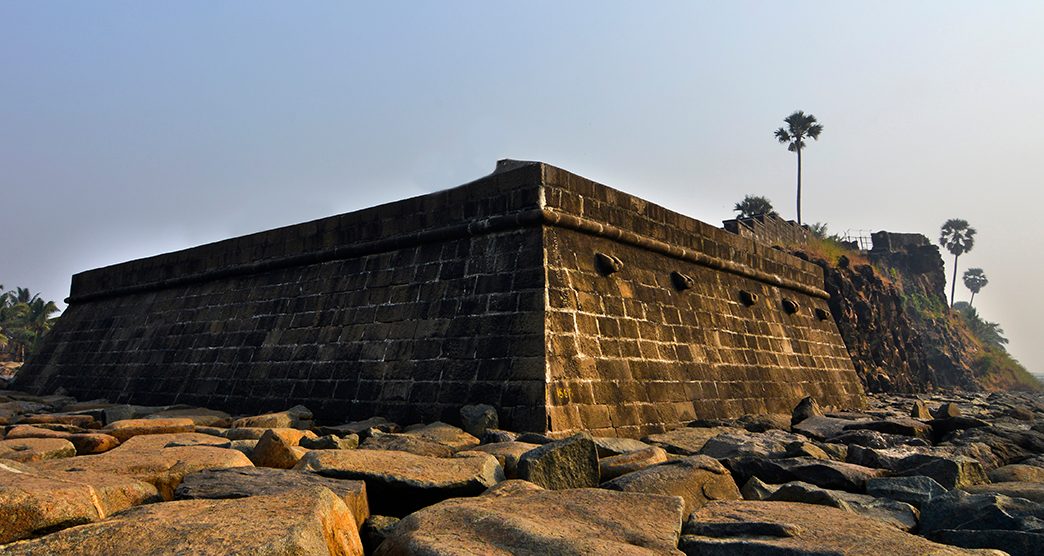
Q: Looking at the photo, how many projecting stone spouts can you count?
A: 5